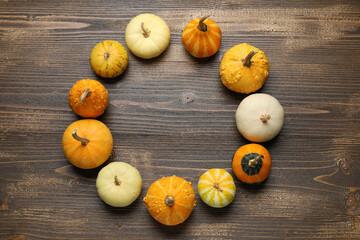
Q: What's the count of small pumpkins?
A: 11